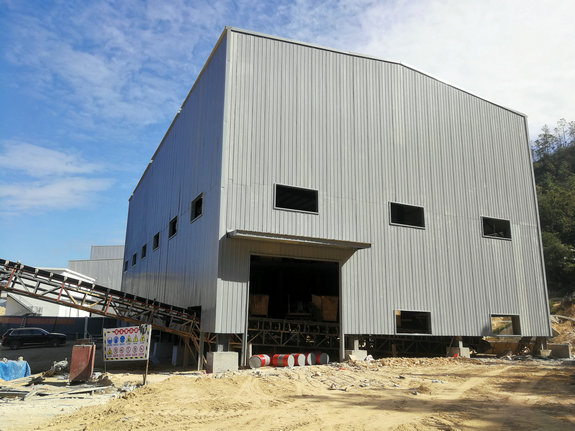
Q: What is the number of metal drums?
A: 5